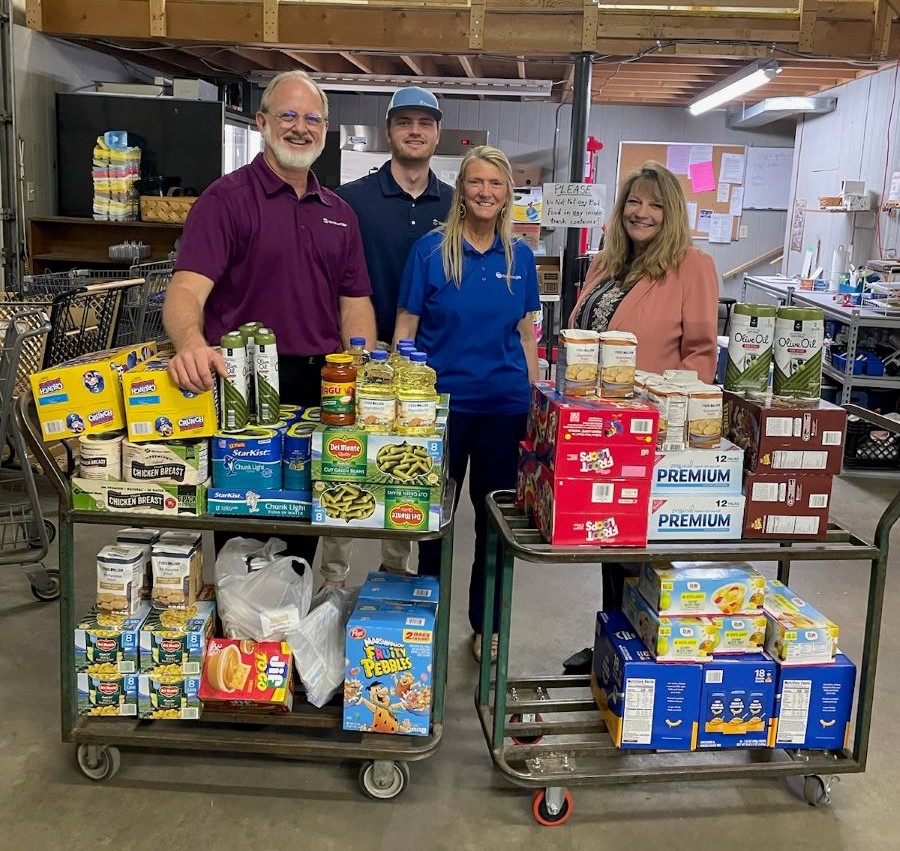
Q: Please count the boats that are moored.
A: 0